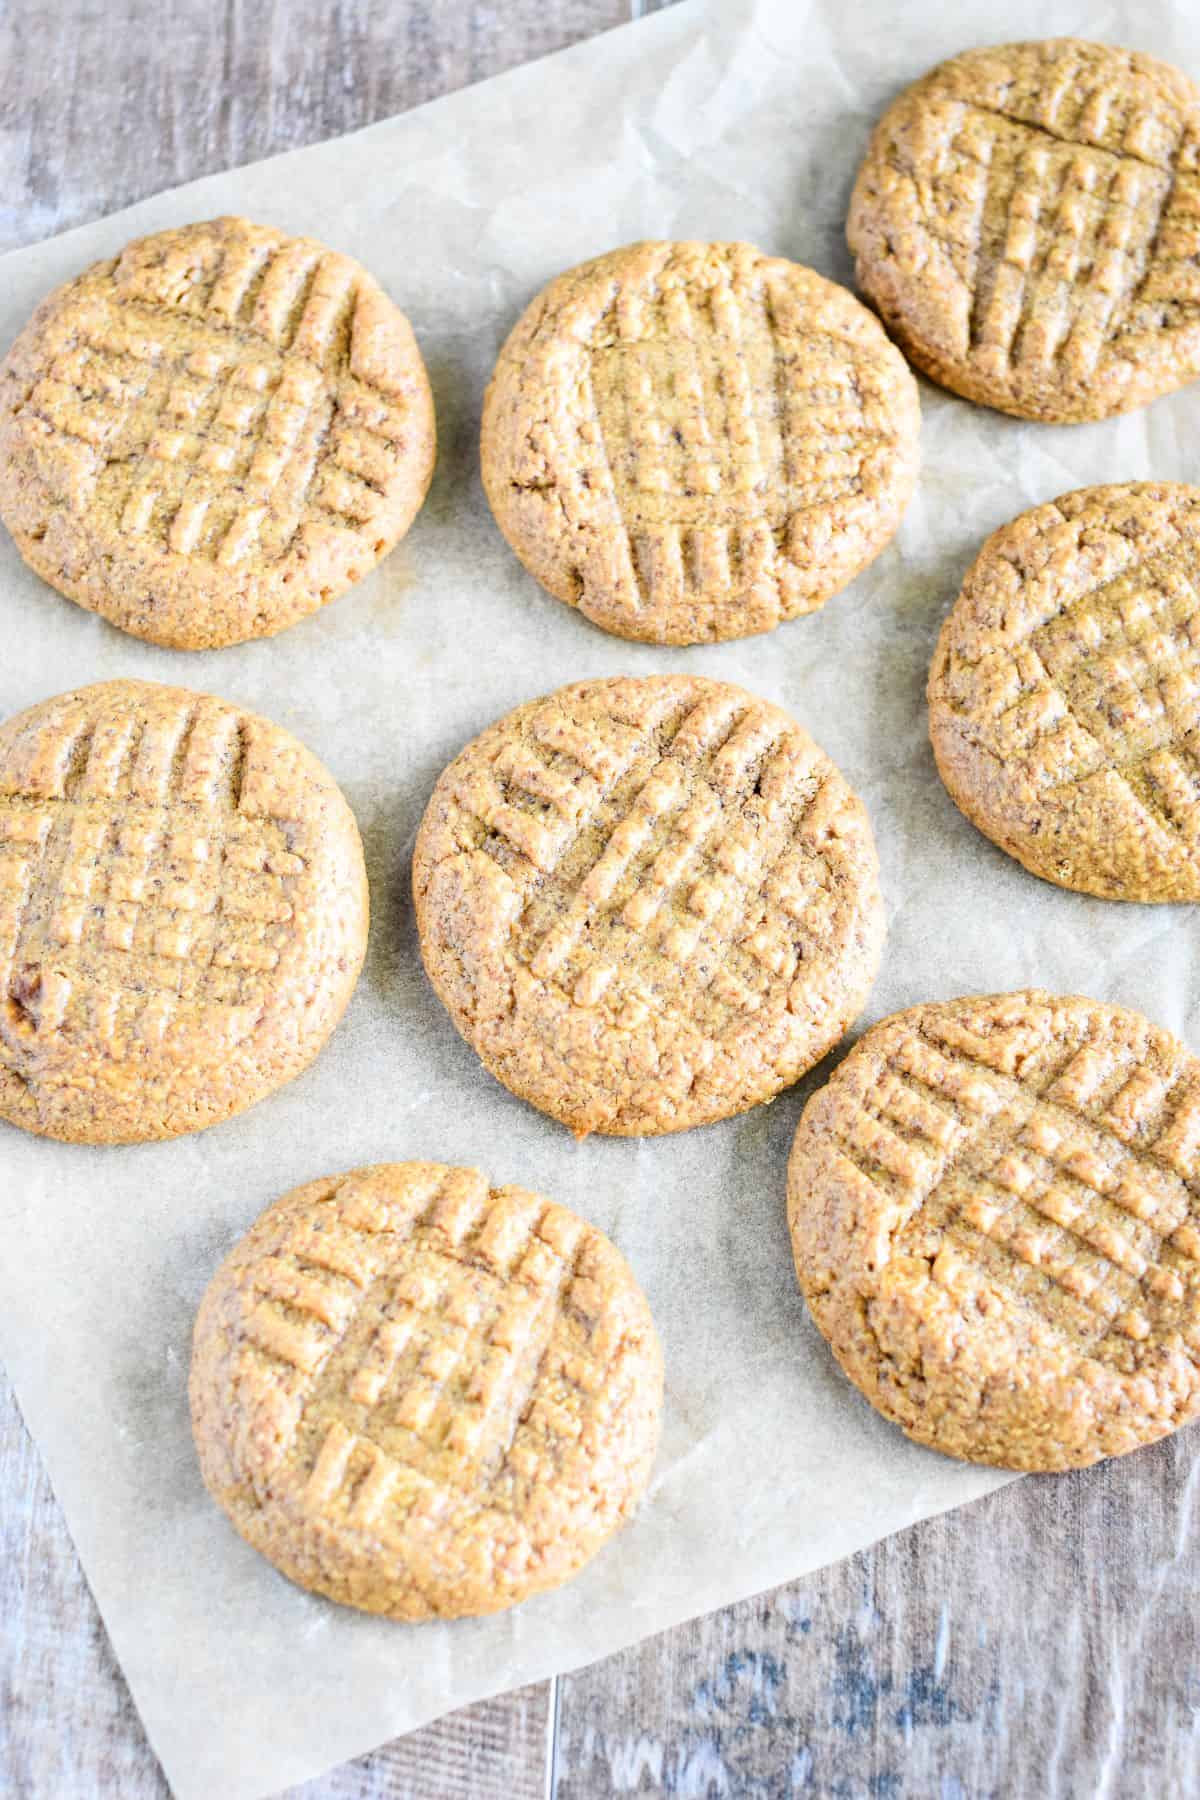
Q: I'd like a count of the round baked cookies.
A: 8